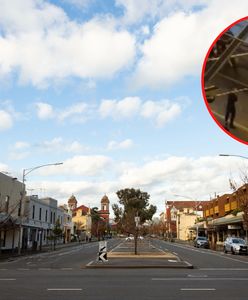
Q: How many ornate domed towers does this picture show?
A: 2